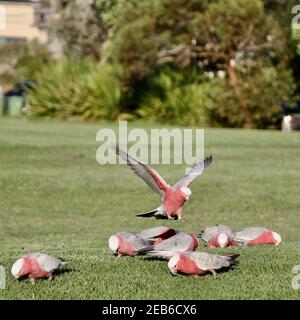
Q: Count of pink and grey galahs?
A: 8